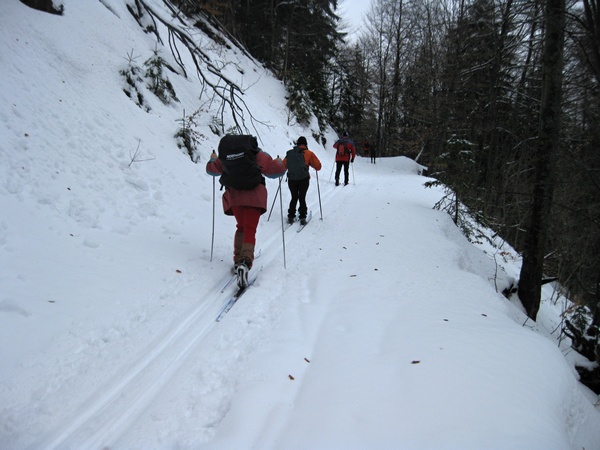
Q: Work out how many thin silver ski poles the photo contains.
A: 6